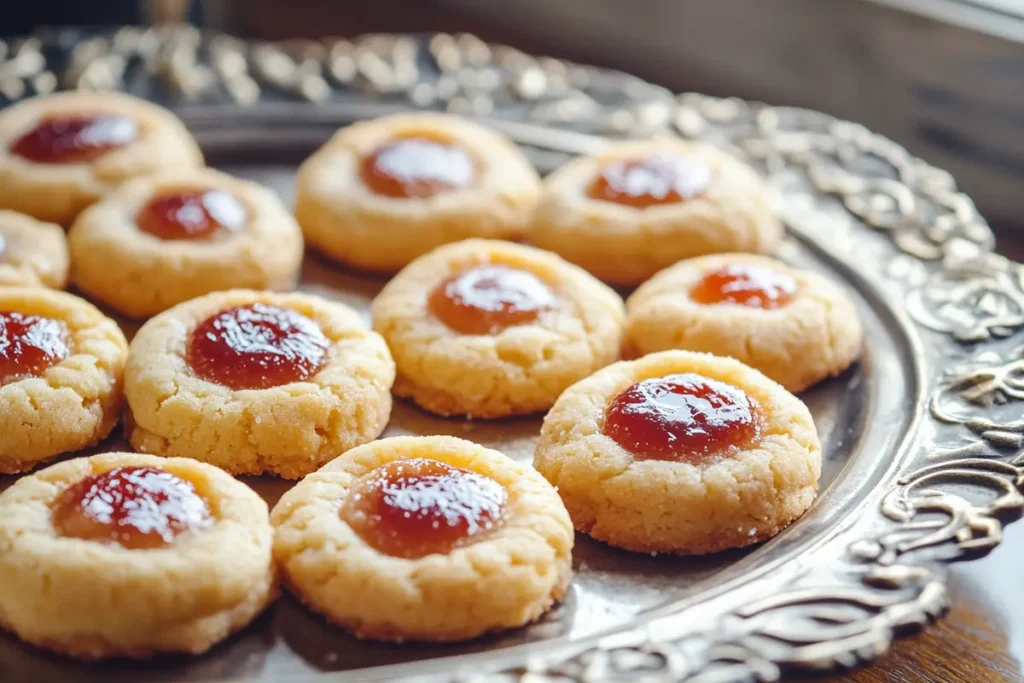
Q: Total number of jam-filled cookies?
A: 12